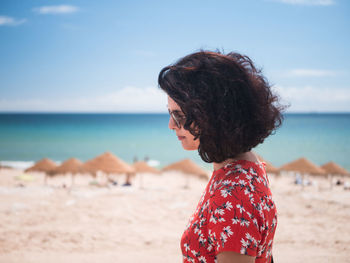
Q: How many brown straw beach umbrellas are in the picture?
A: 8